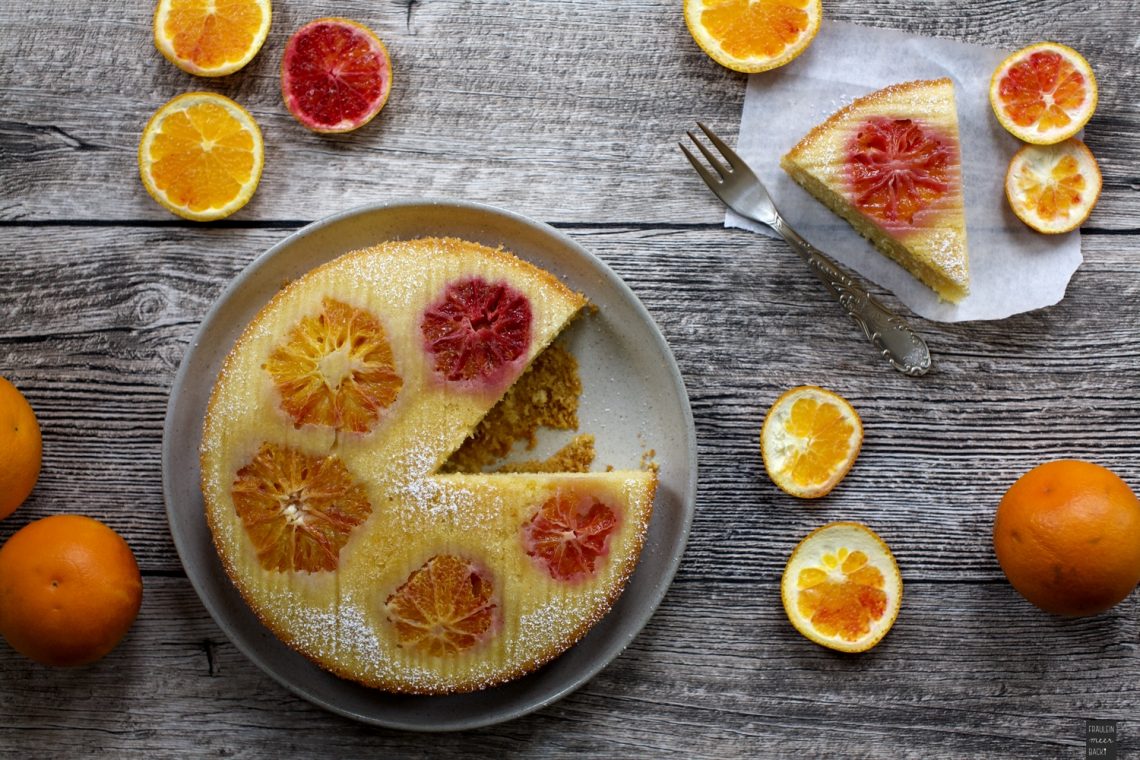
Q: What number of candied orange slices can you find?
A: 6